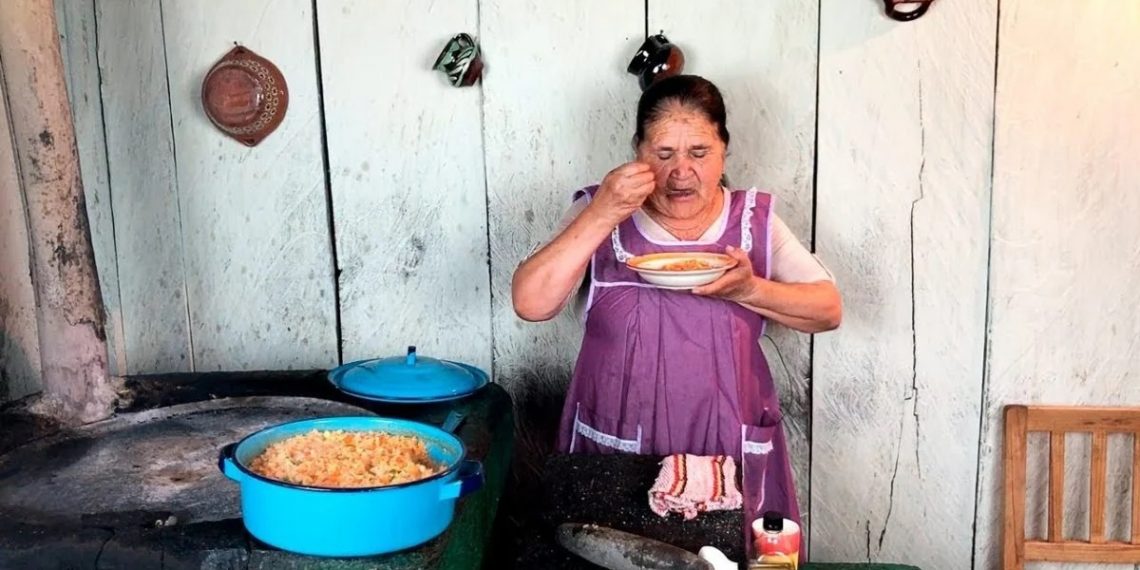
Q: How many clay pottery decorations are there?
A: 4